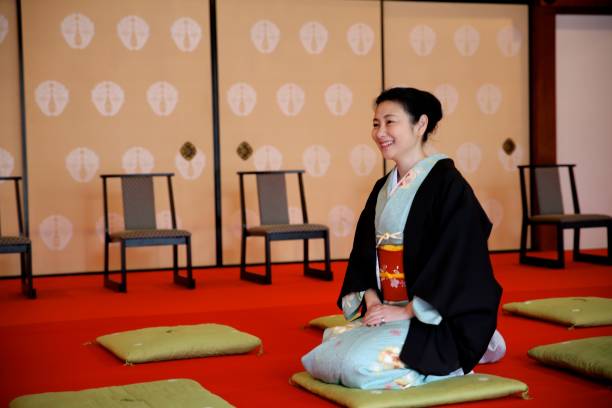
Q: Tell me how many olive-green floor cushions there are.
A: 6